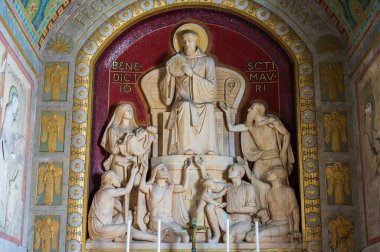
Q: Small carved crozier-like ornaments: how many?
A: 1